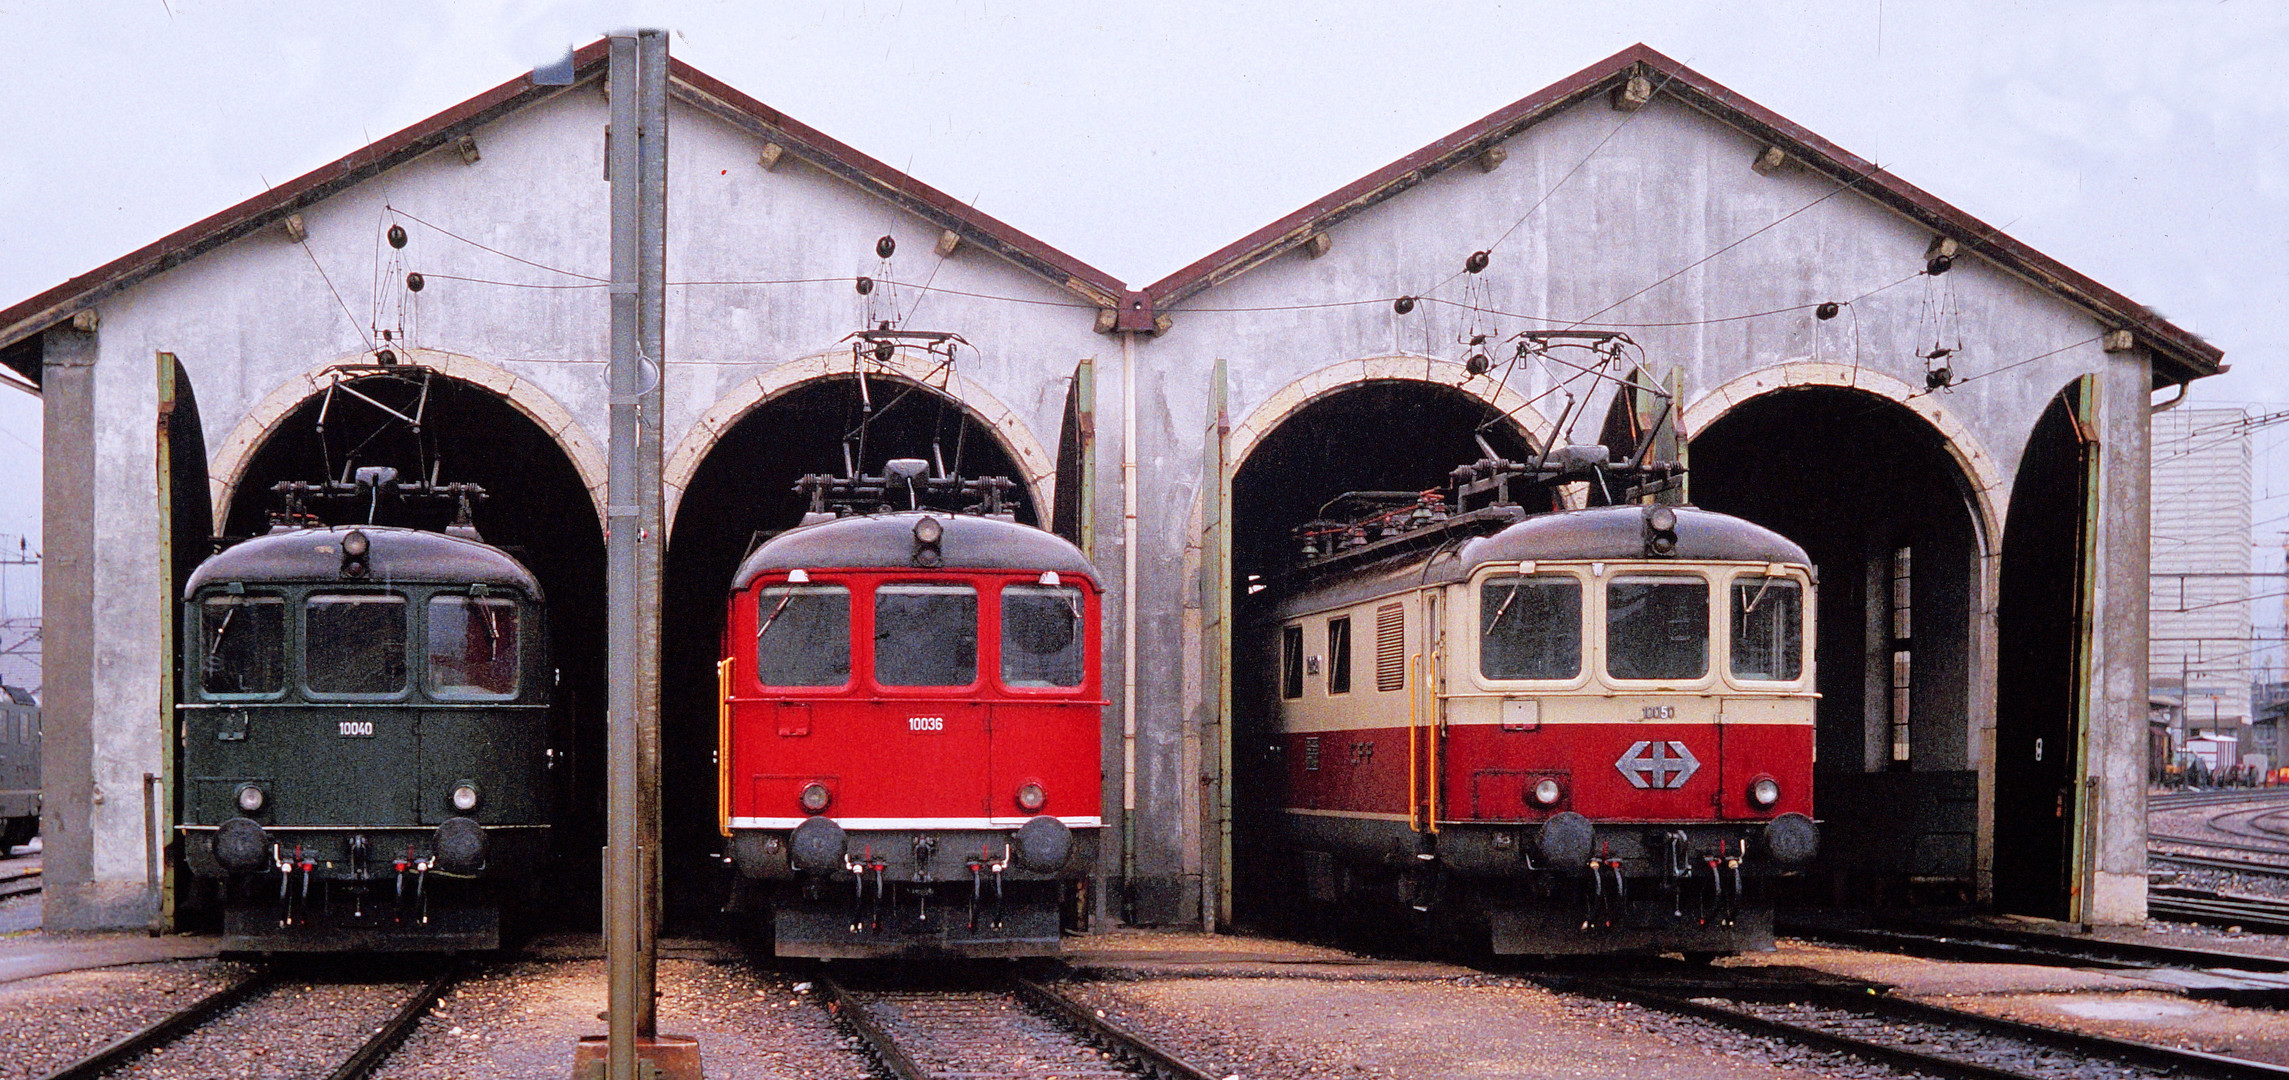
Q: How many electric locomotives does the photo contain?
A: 3